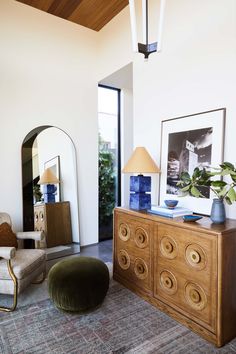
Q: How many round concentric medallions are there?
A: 8